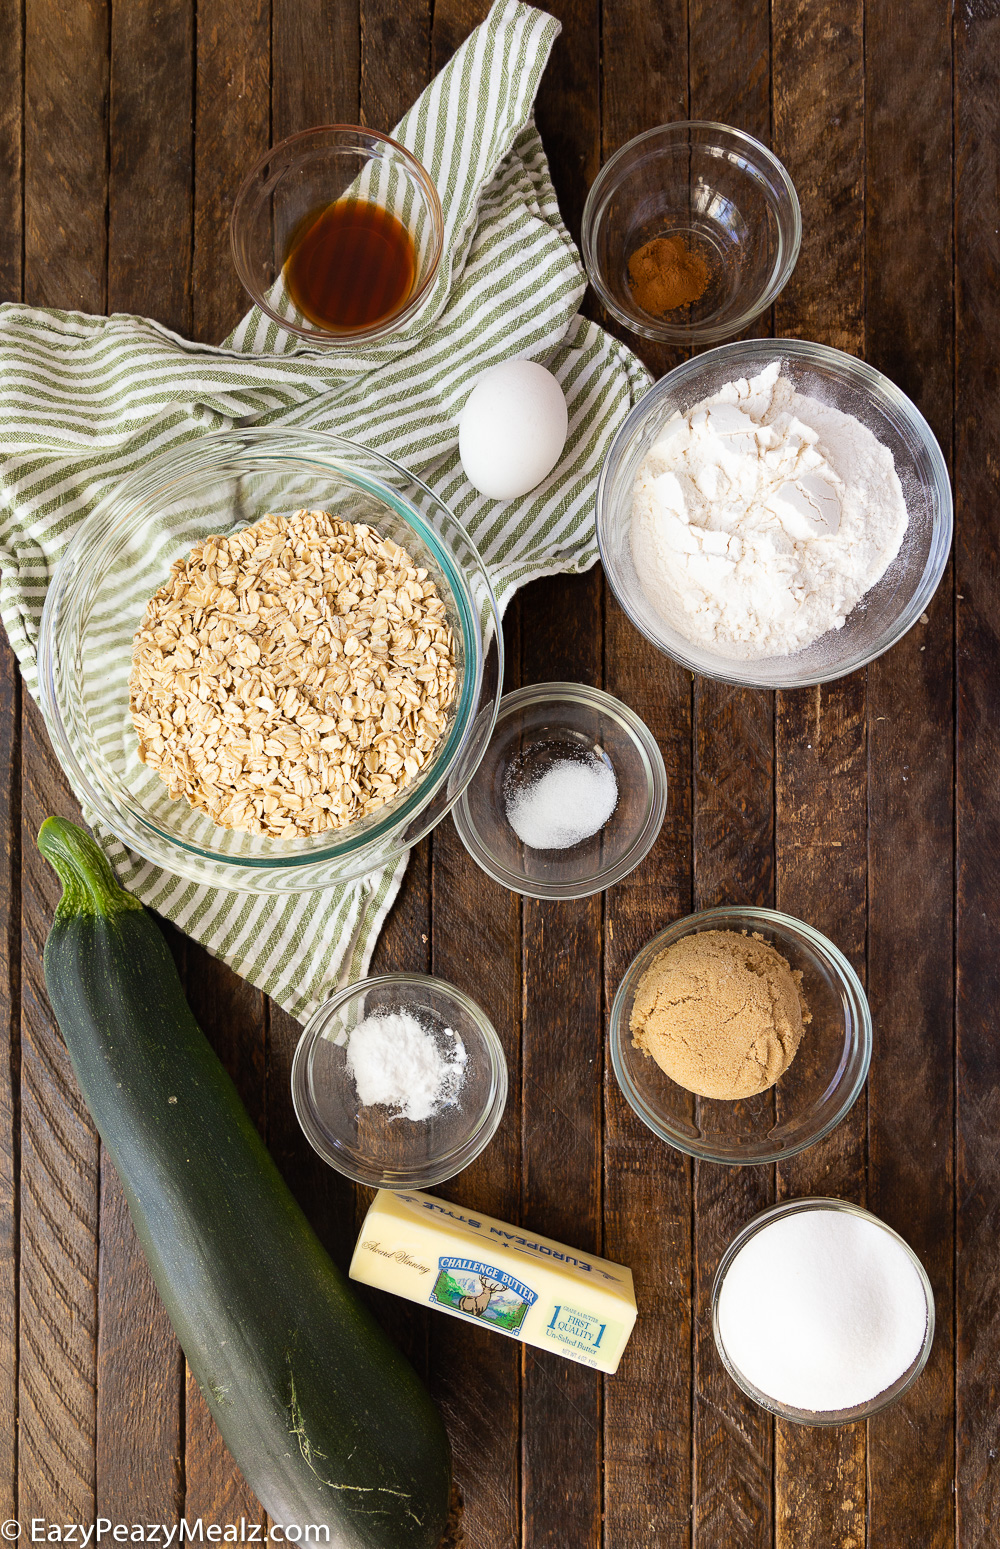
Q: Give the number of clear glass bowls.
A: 8